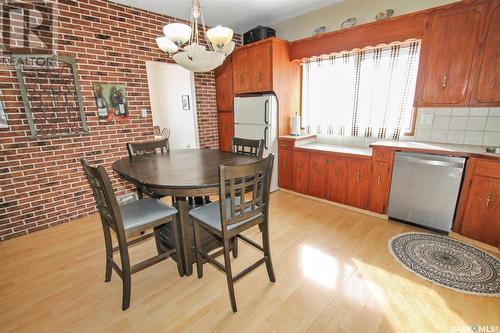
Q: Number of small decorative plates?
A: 3